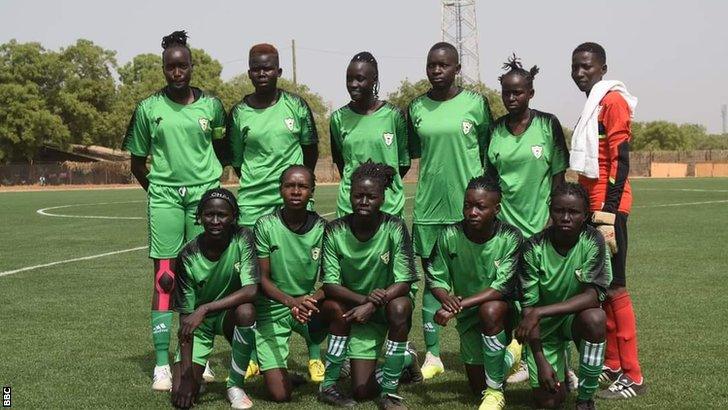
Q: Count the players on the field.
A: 11